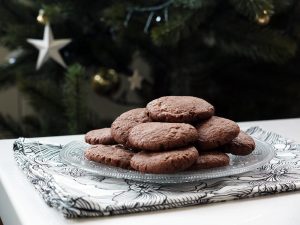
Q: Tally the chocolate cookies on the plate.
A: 9